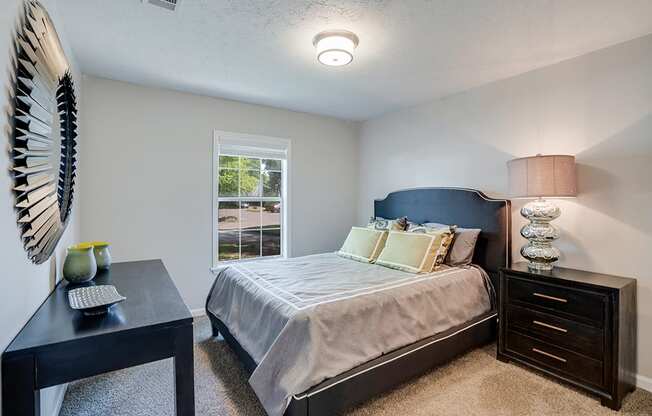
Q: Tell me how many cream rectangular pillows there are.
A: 2